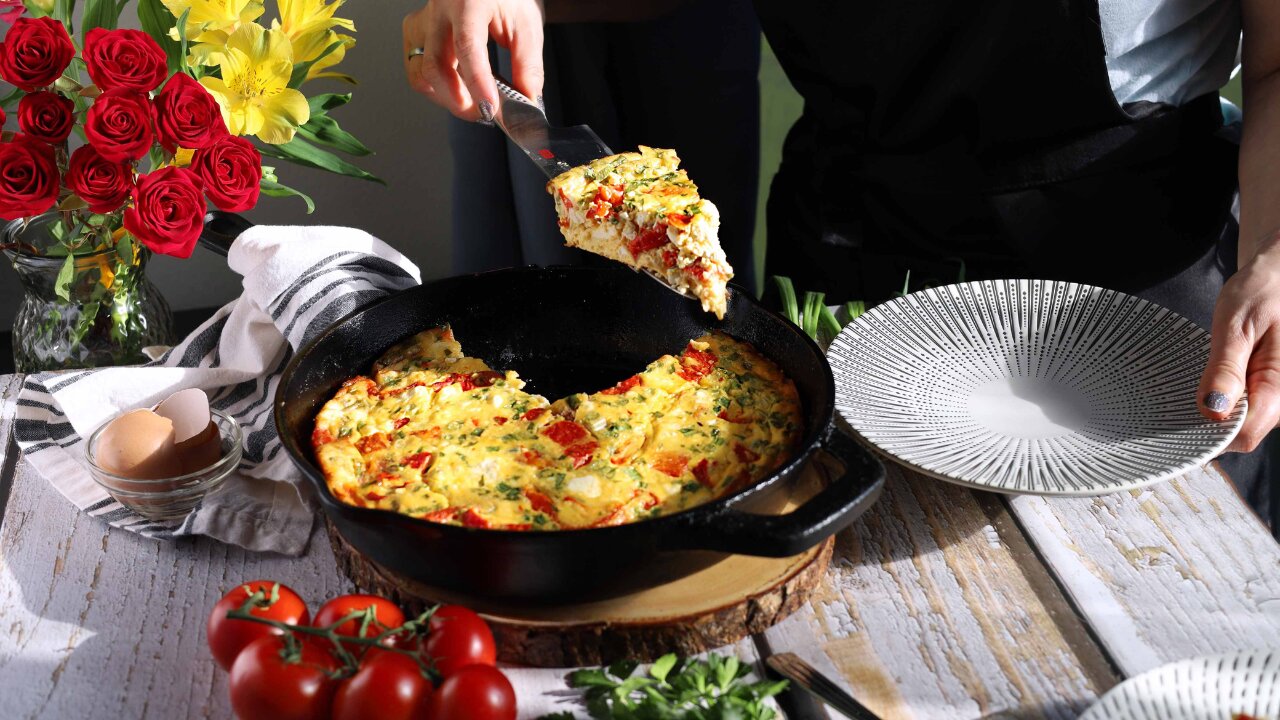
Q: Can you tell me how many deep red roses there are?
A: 9